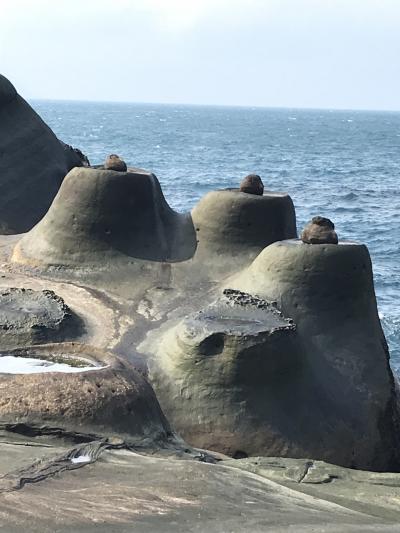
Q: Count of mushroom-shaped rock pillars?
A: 3